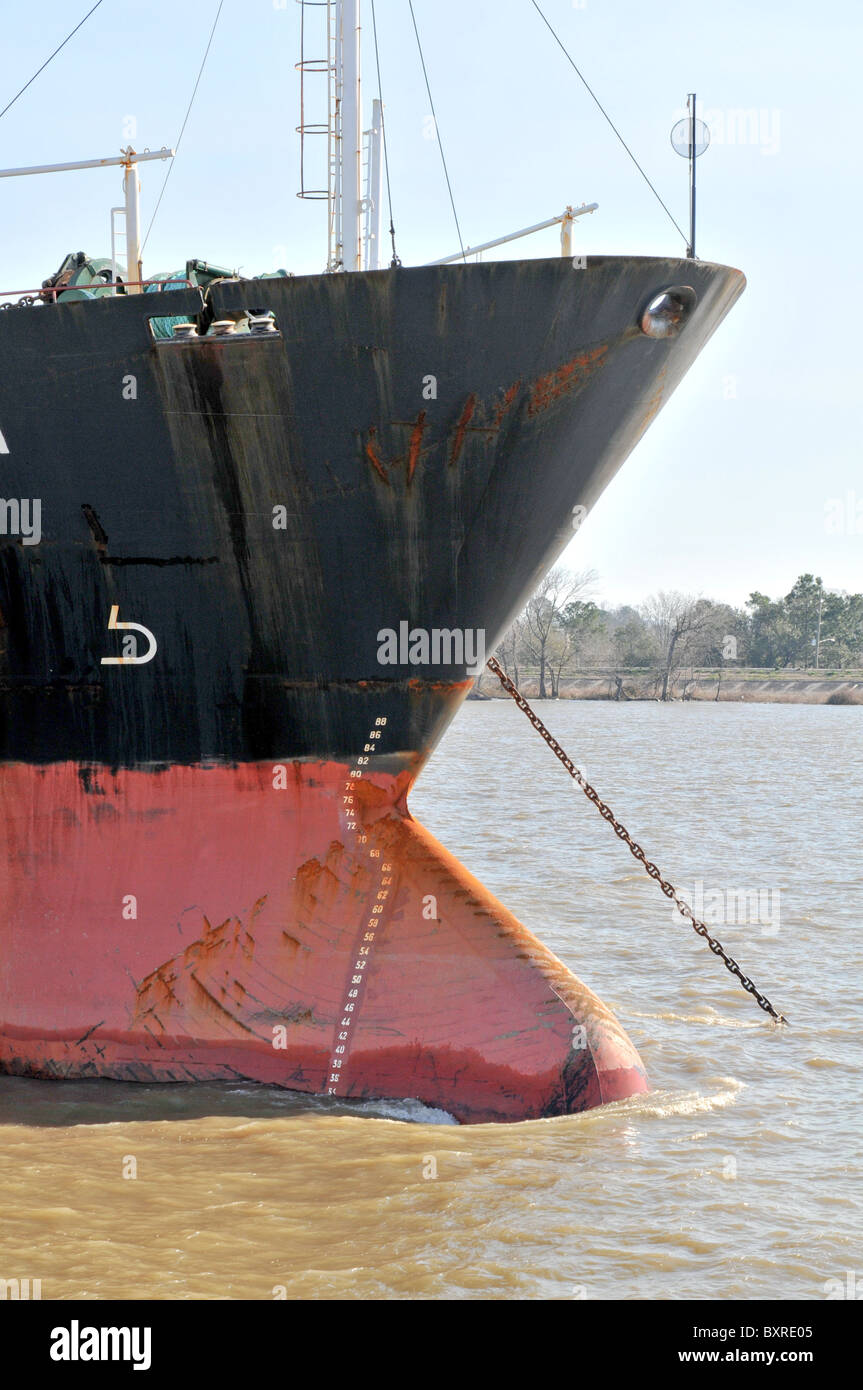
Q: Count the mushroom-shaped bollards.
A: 3